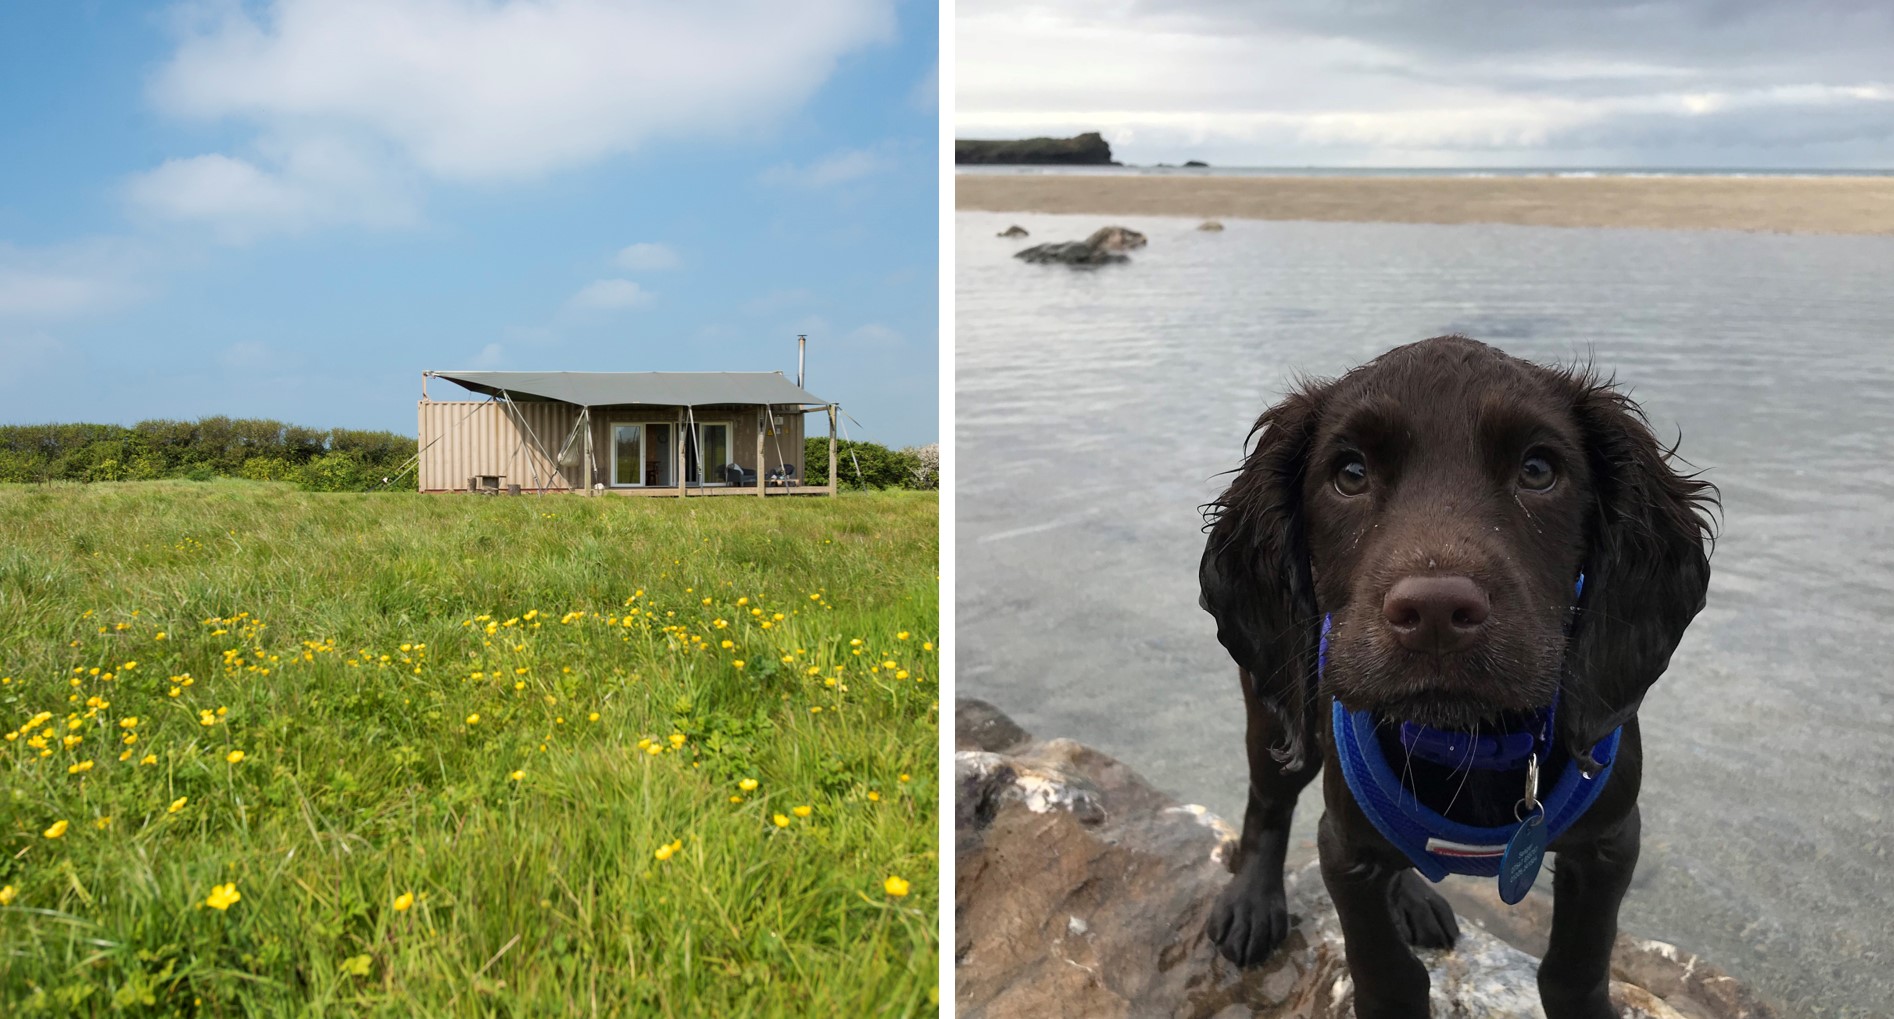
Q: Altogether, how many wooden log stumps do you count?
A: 2